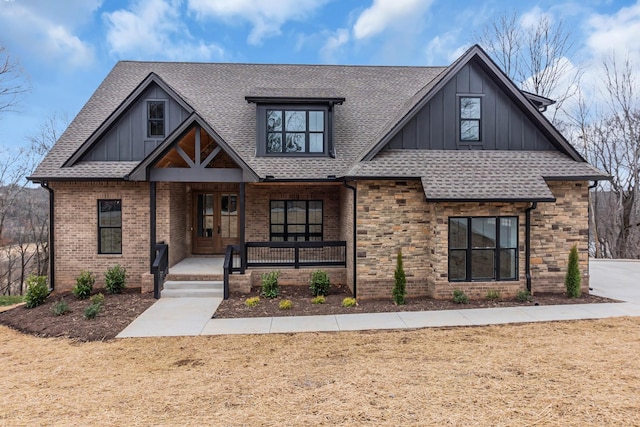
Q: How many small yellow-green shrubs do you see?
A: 4